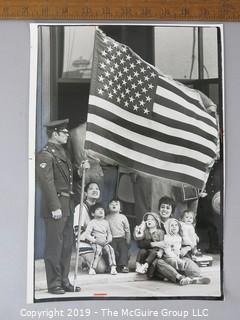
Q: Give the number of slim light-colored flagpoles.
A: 1